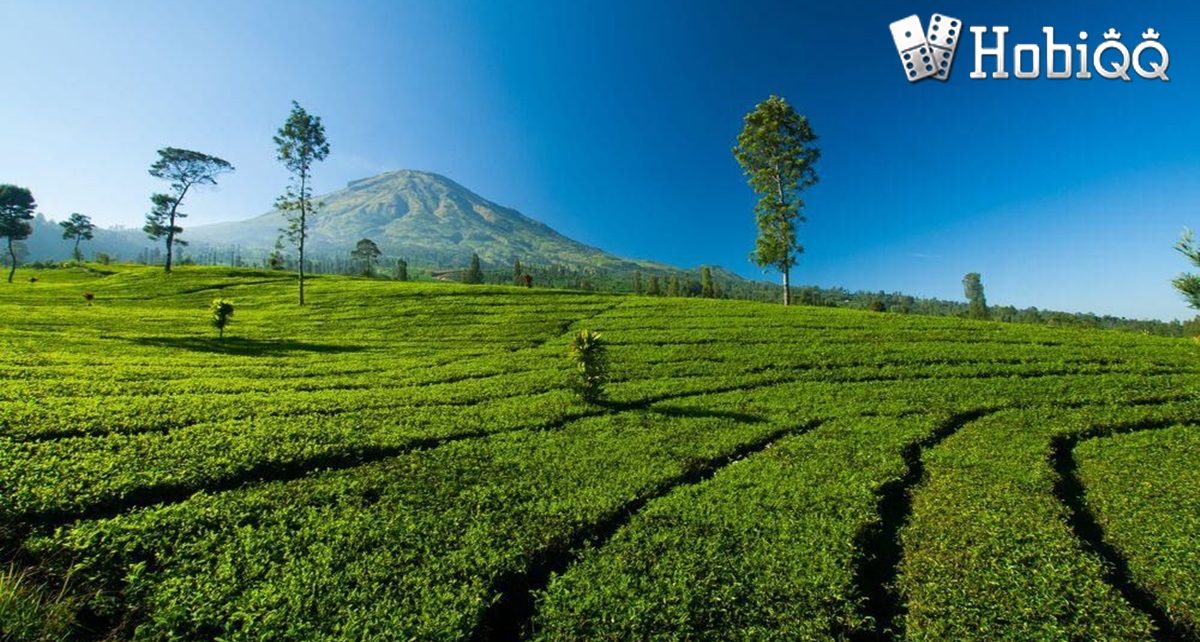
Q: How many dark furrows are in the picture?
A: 4